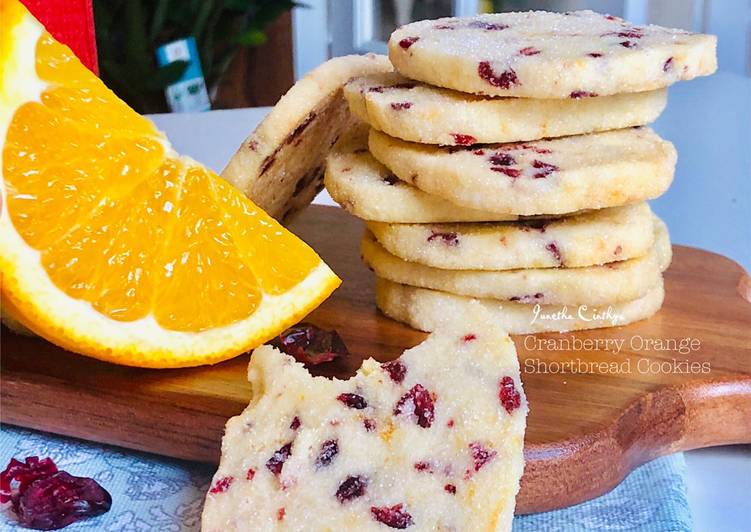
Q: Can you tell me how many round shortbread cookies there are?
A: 9